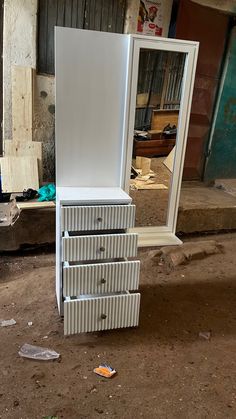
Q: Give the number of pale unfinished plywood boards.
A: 3